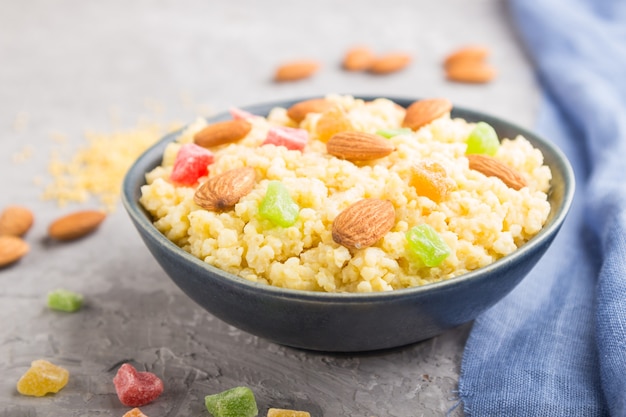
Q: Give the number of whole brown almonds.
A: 15